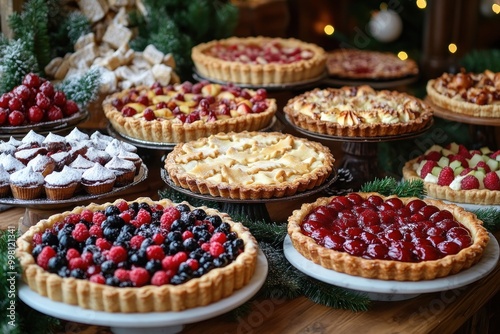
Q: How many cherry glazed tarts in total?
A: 1